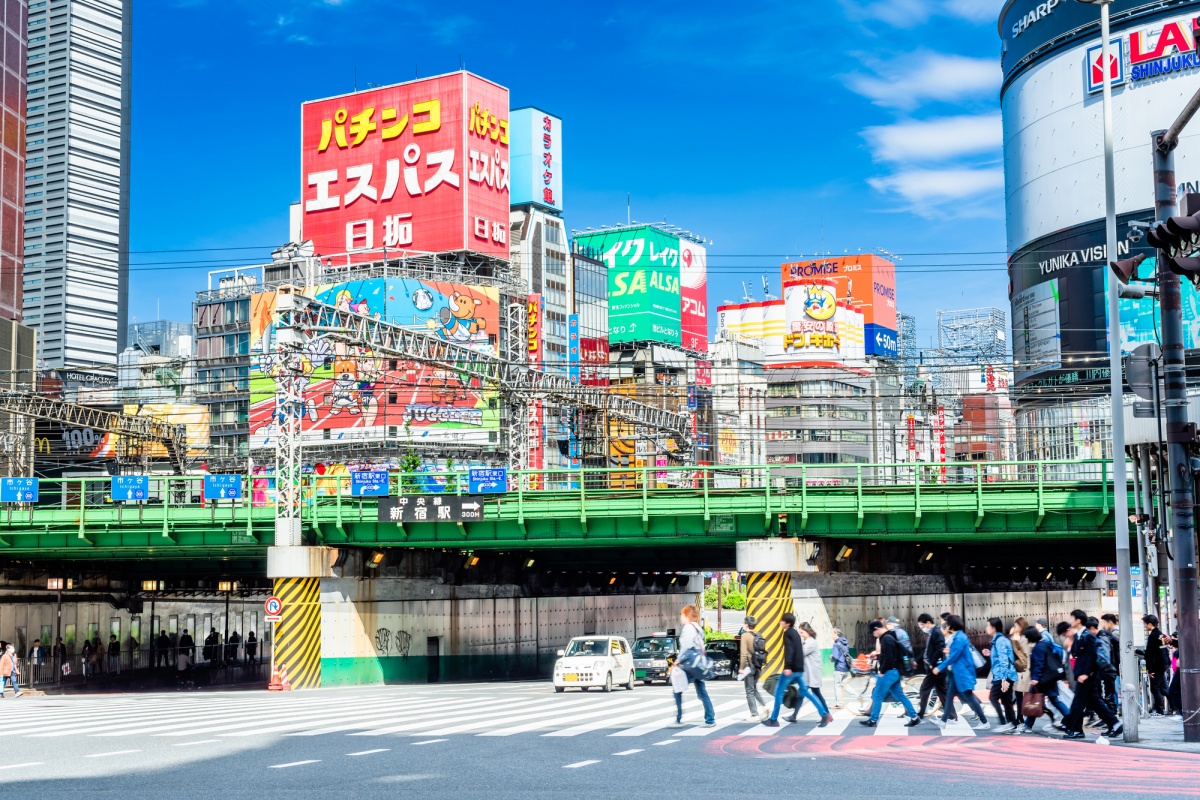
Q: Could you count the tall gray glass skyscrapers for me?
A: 1